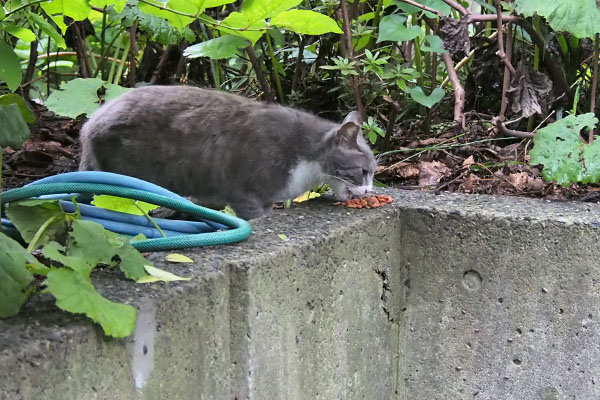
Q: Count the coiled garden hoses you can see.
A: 2